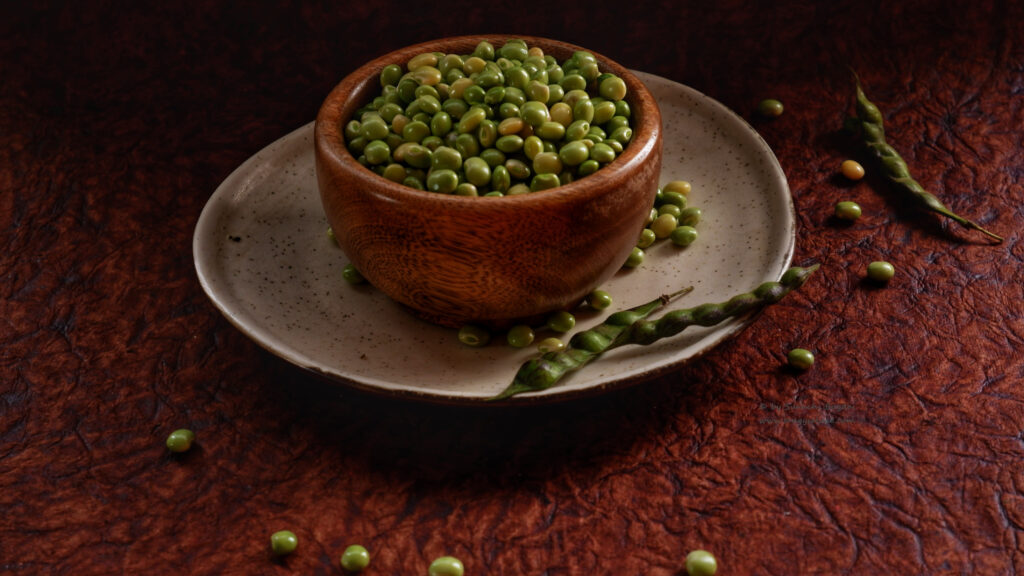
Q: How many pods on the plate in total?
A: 2